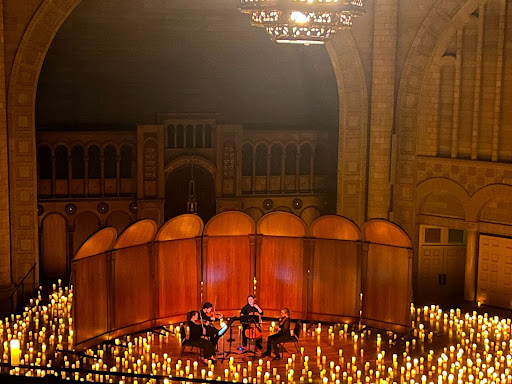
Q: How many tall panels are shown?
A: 7